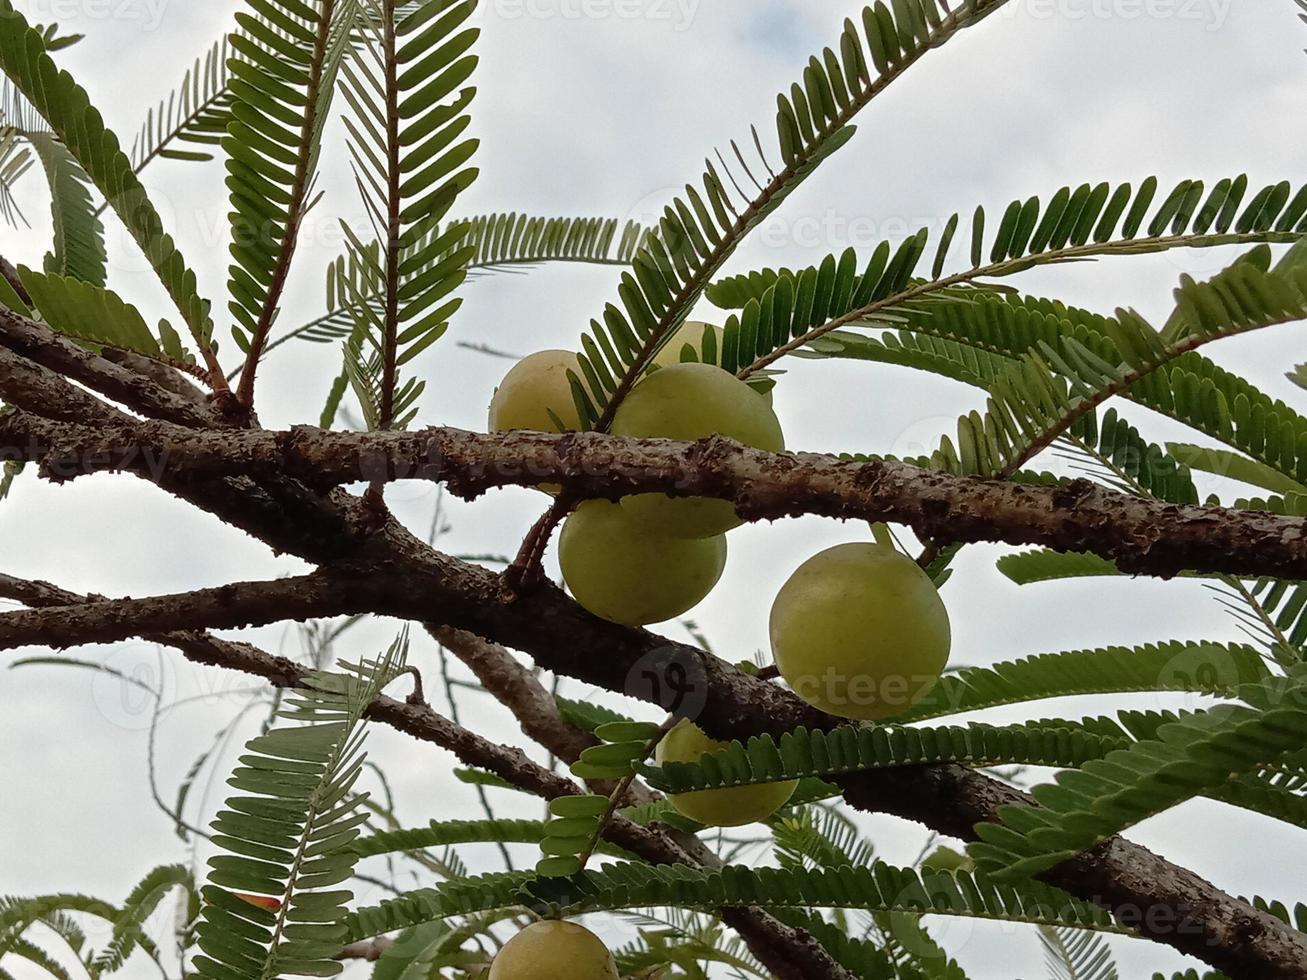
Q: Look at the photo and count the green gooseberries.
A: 7